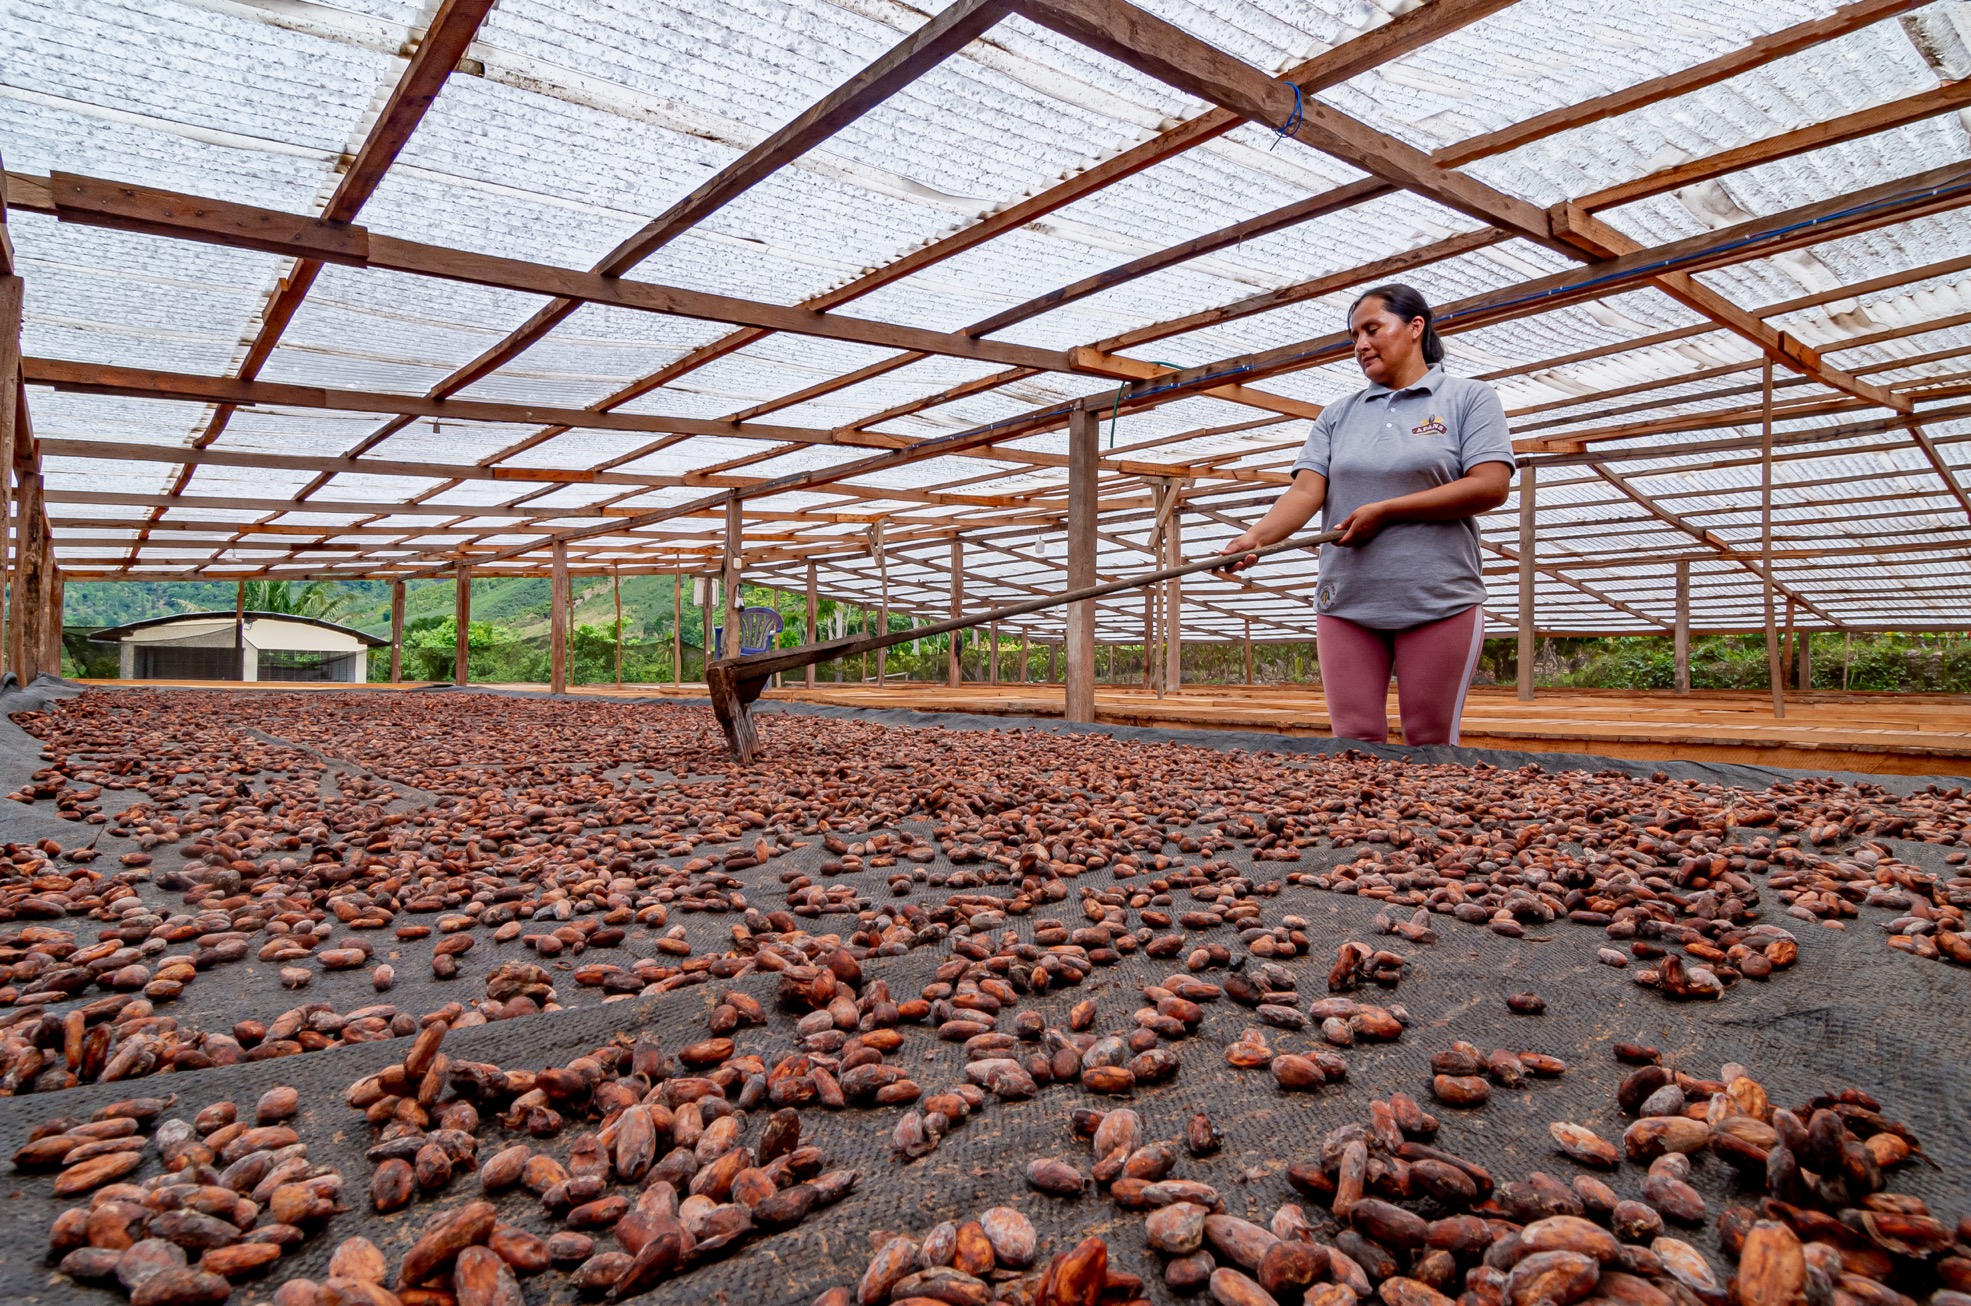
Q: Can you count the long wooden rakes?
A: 1